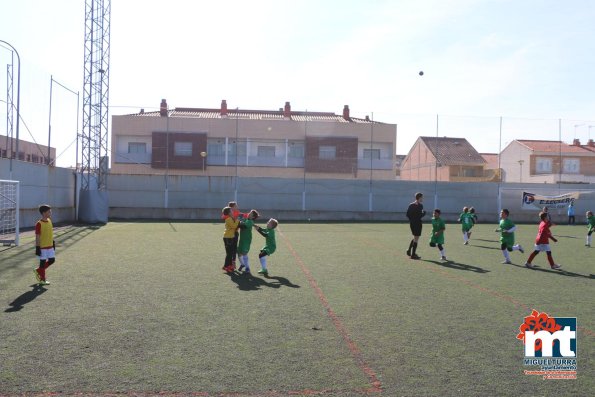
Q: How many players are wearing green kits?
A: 7